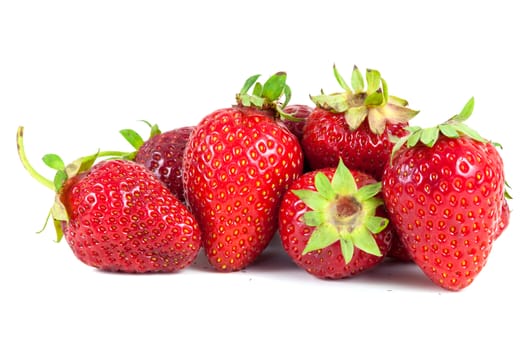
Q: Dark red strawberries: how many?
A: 2